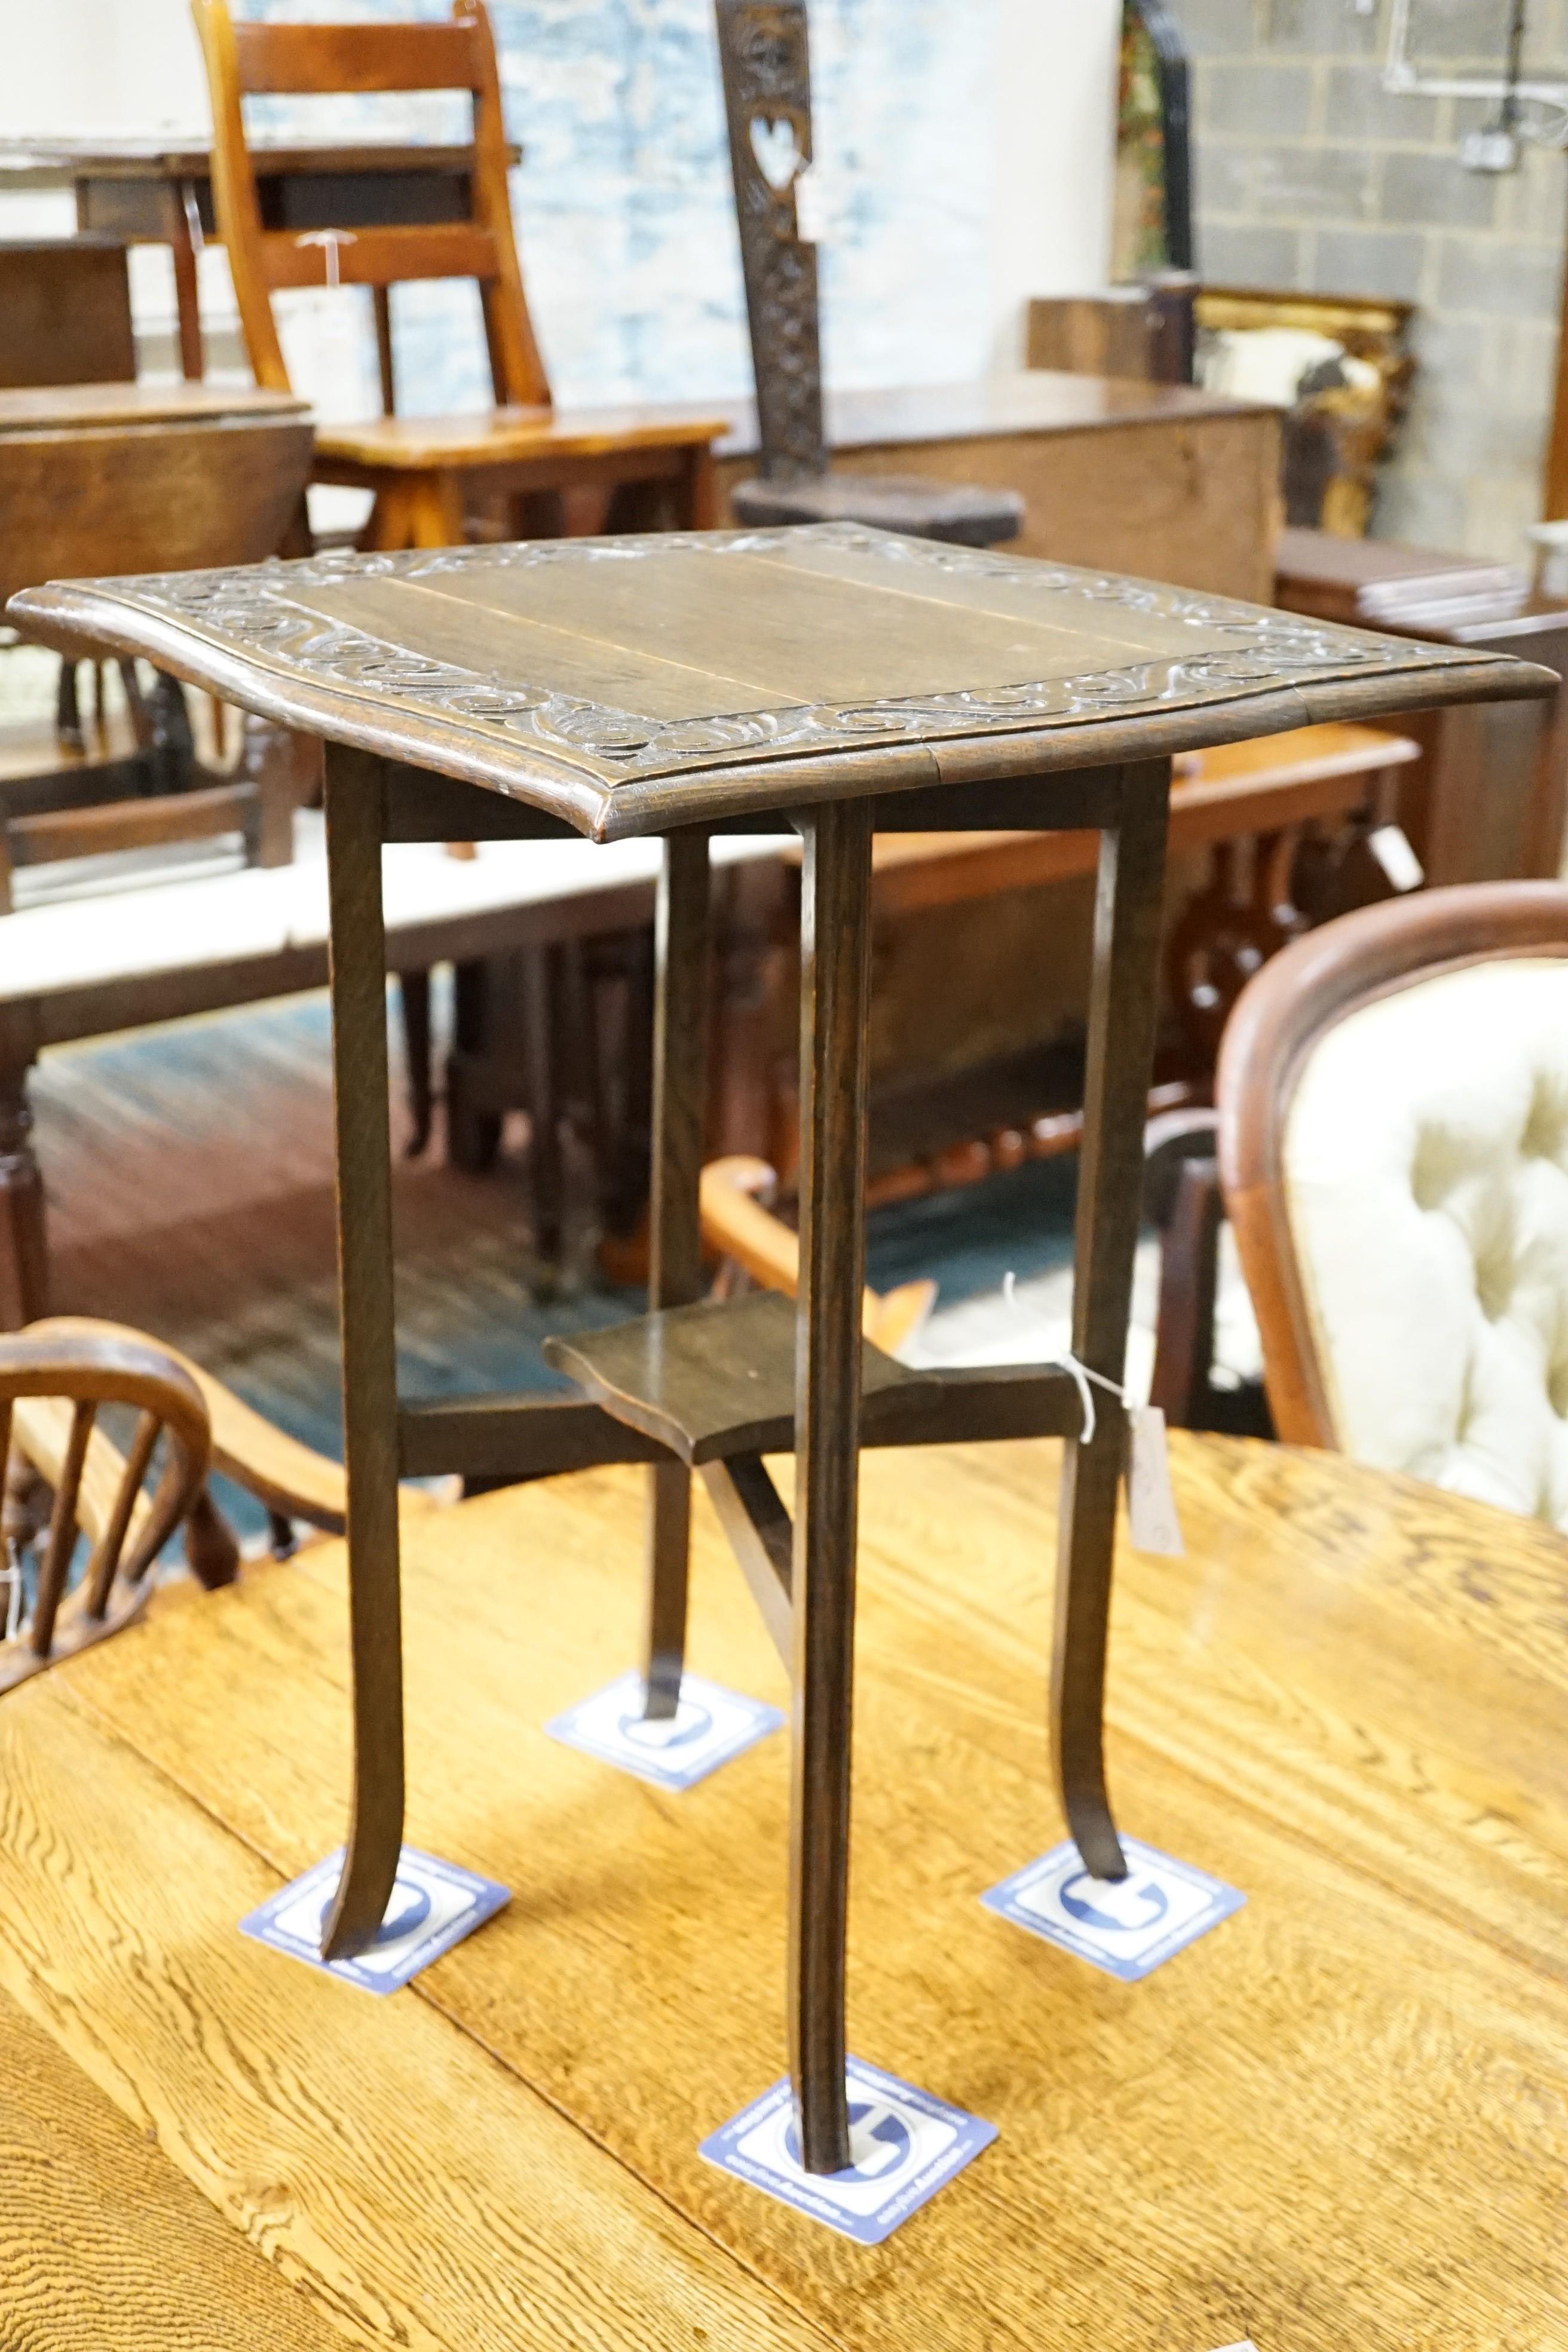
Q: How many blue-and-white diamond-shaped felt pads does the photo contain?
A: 4